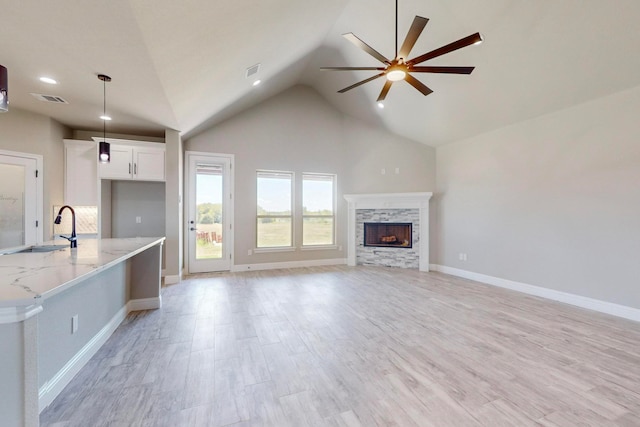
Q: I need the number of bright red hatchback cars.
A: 0